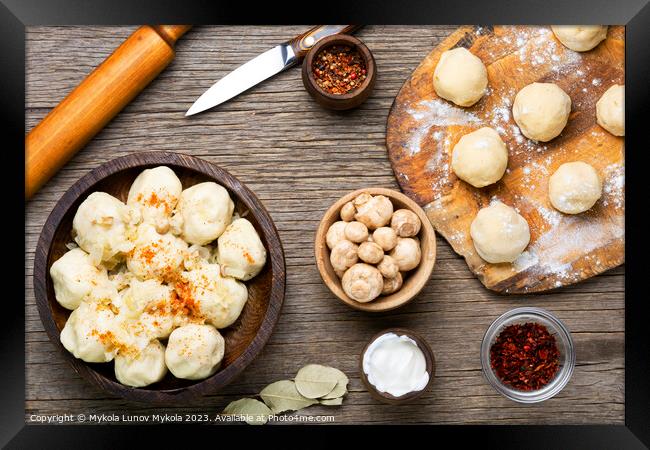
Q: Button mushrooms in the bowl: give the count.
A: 12